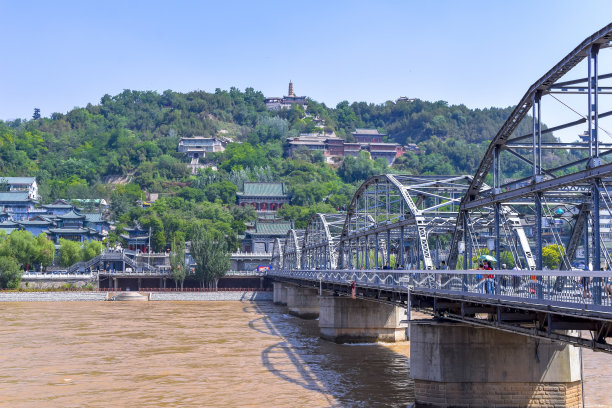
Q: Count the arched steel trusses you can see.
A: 5